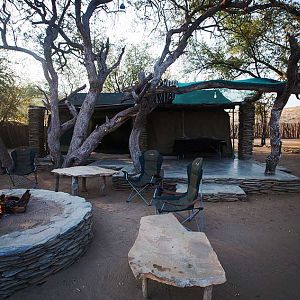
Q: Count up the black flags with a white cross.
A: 0